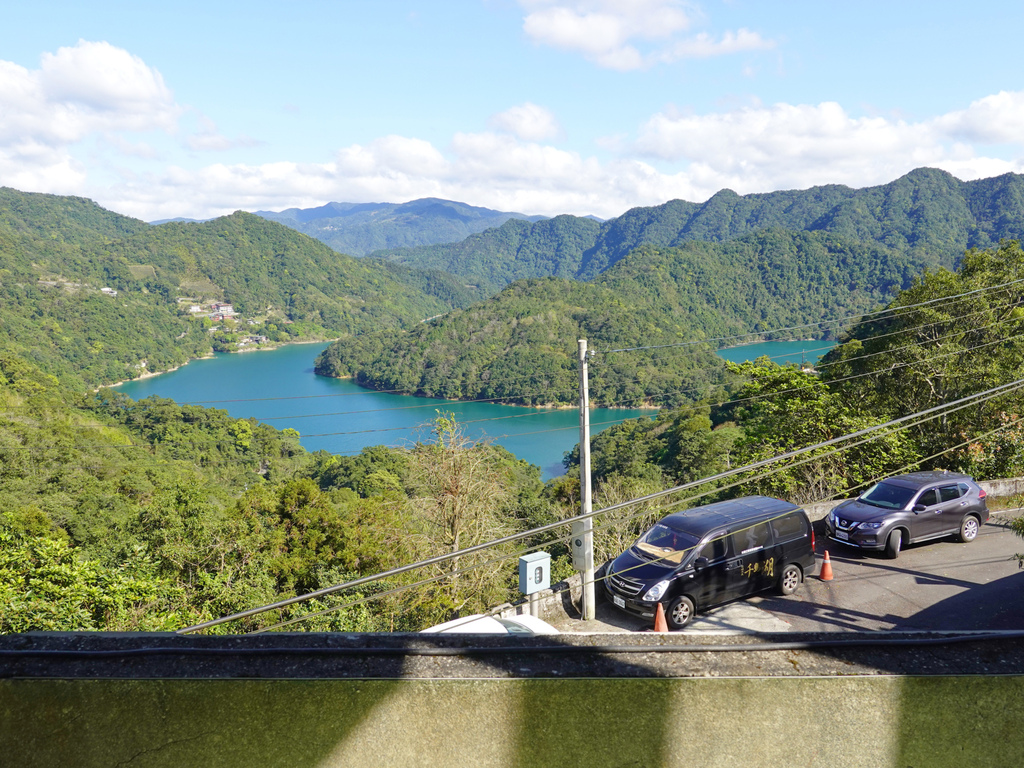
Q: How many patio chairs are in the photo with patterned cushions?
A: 0